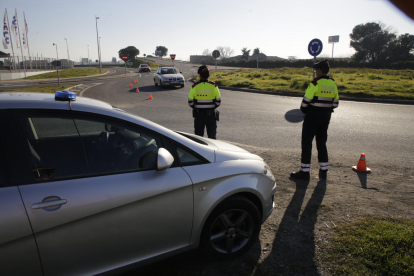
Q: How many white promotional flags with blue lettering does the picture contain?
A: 3